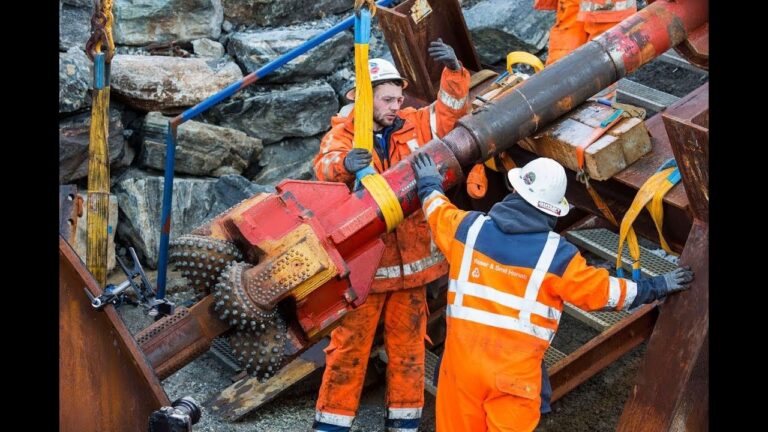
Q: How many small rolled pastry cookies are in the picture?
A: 0